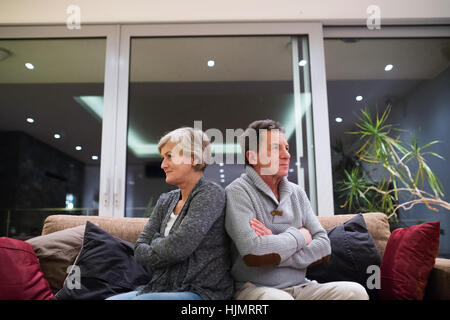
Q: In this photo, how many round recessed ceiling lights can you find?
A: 10